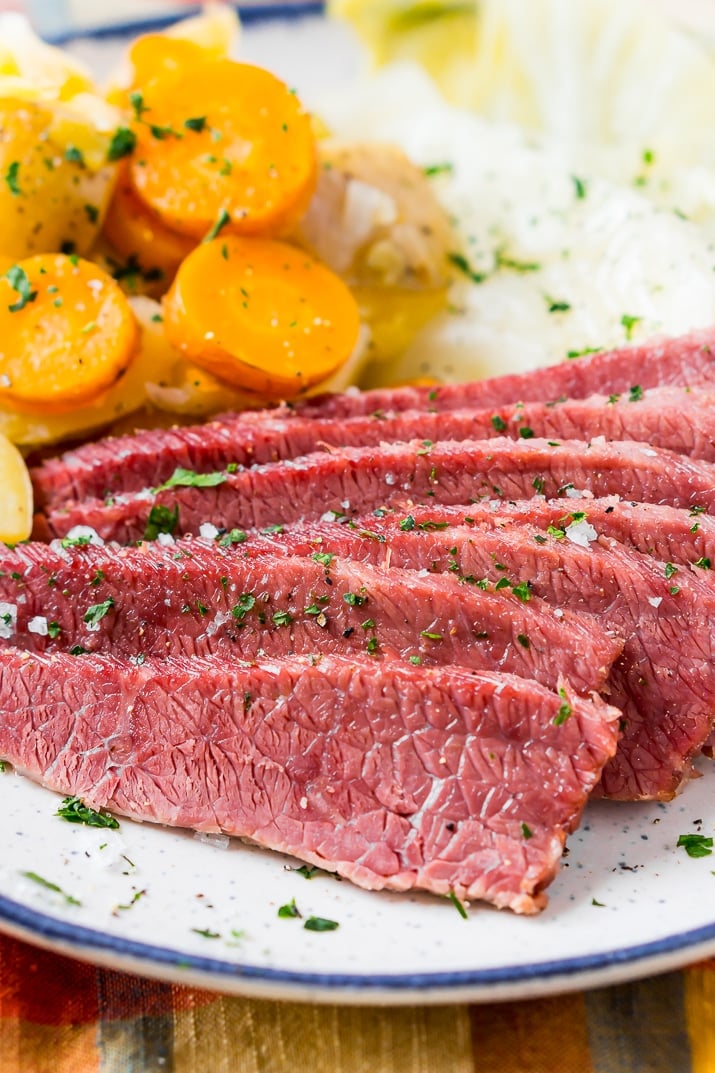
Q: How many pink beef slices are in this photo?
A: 7